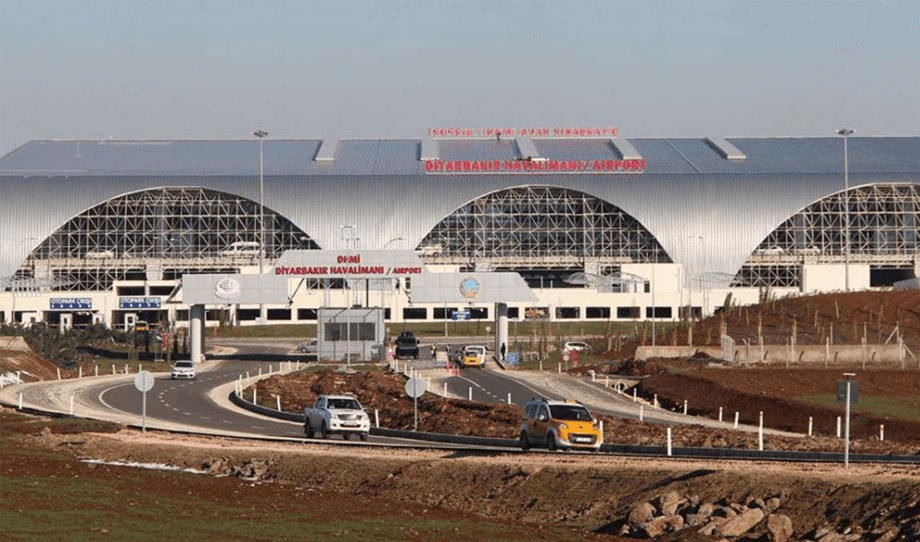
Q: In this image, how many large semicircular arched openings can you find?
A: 3